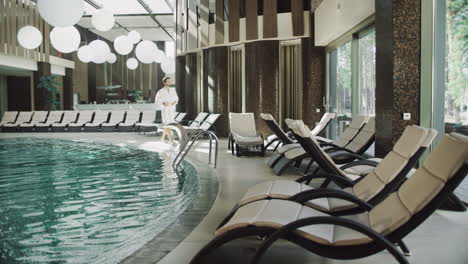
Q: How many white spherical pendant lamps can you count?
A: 13